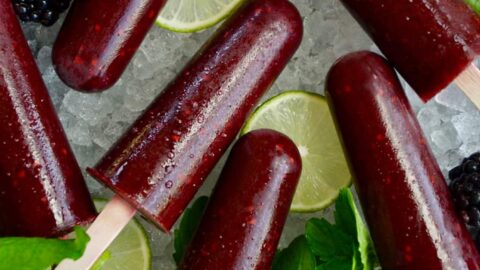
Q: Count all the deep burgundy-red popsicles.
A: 6